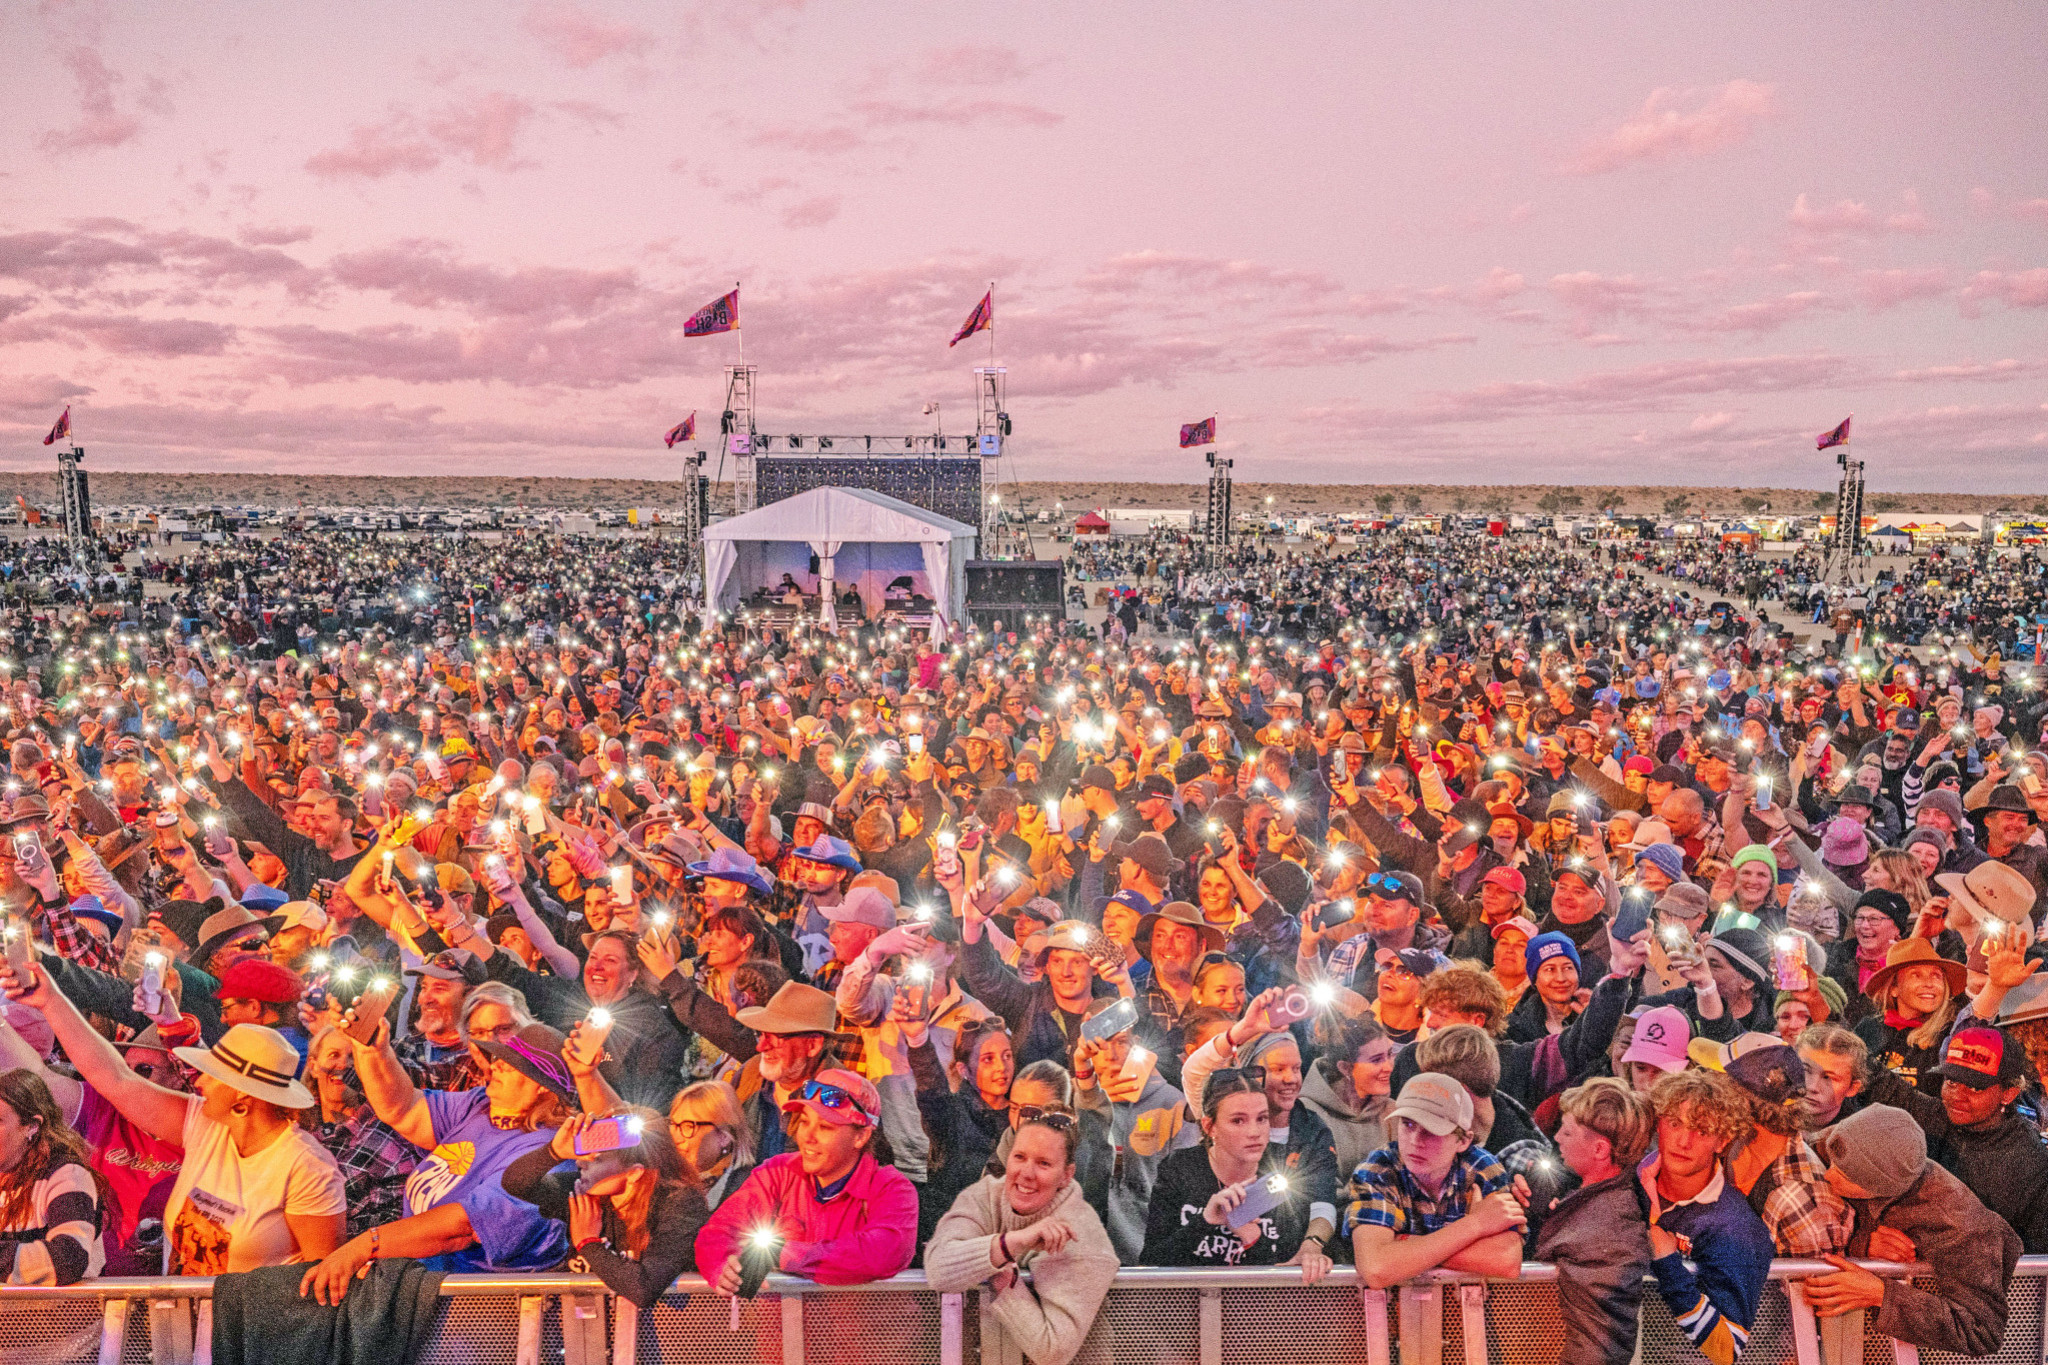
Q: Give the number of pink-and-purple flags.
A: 6